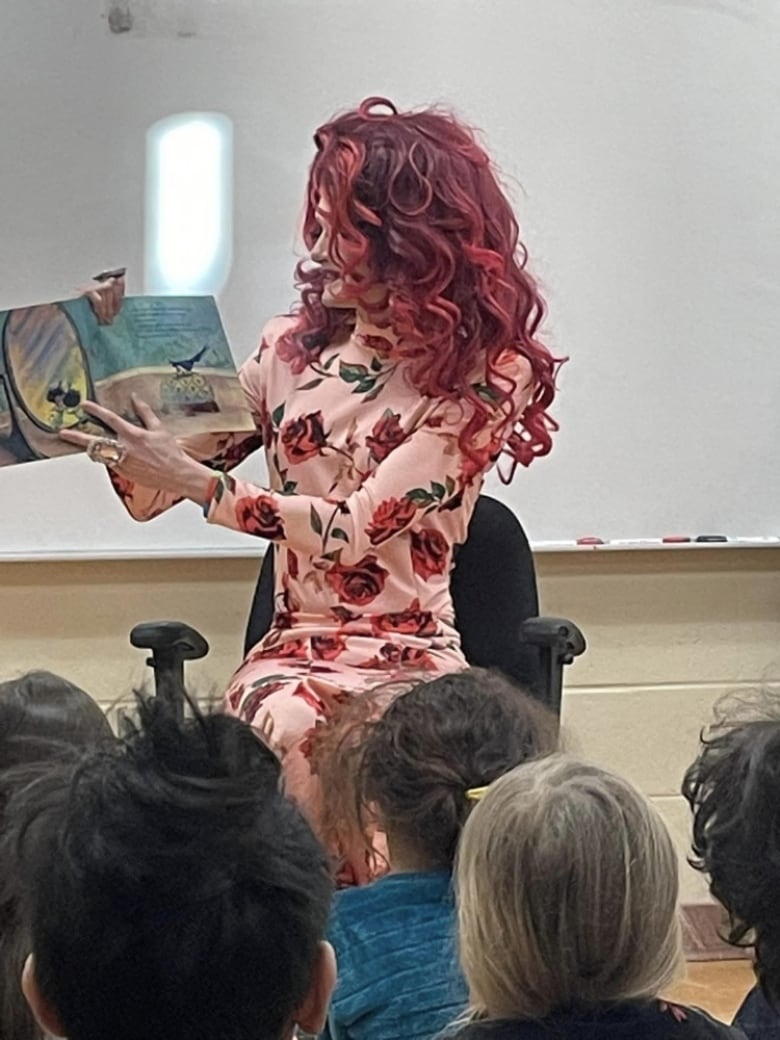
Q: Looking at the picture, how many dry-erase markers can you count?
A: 3